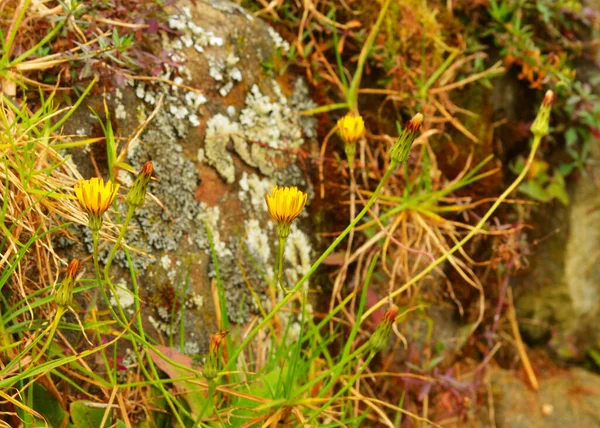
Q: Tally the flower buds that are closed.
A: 6